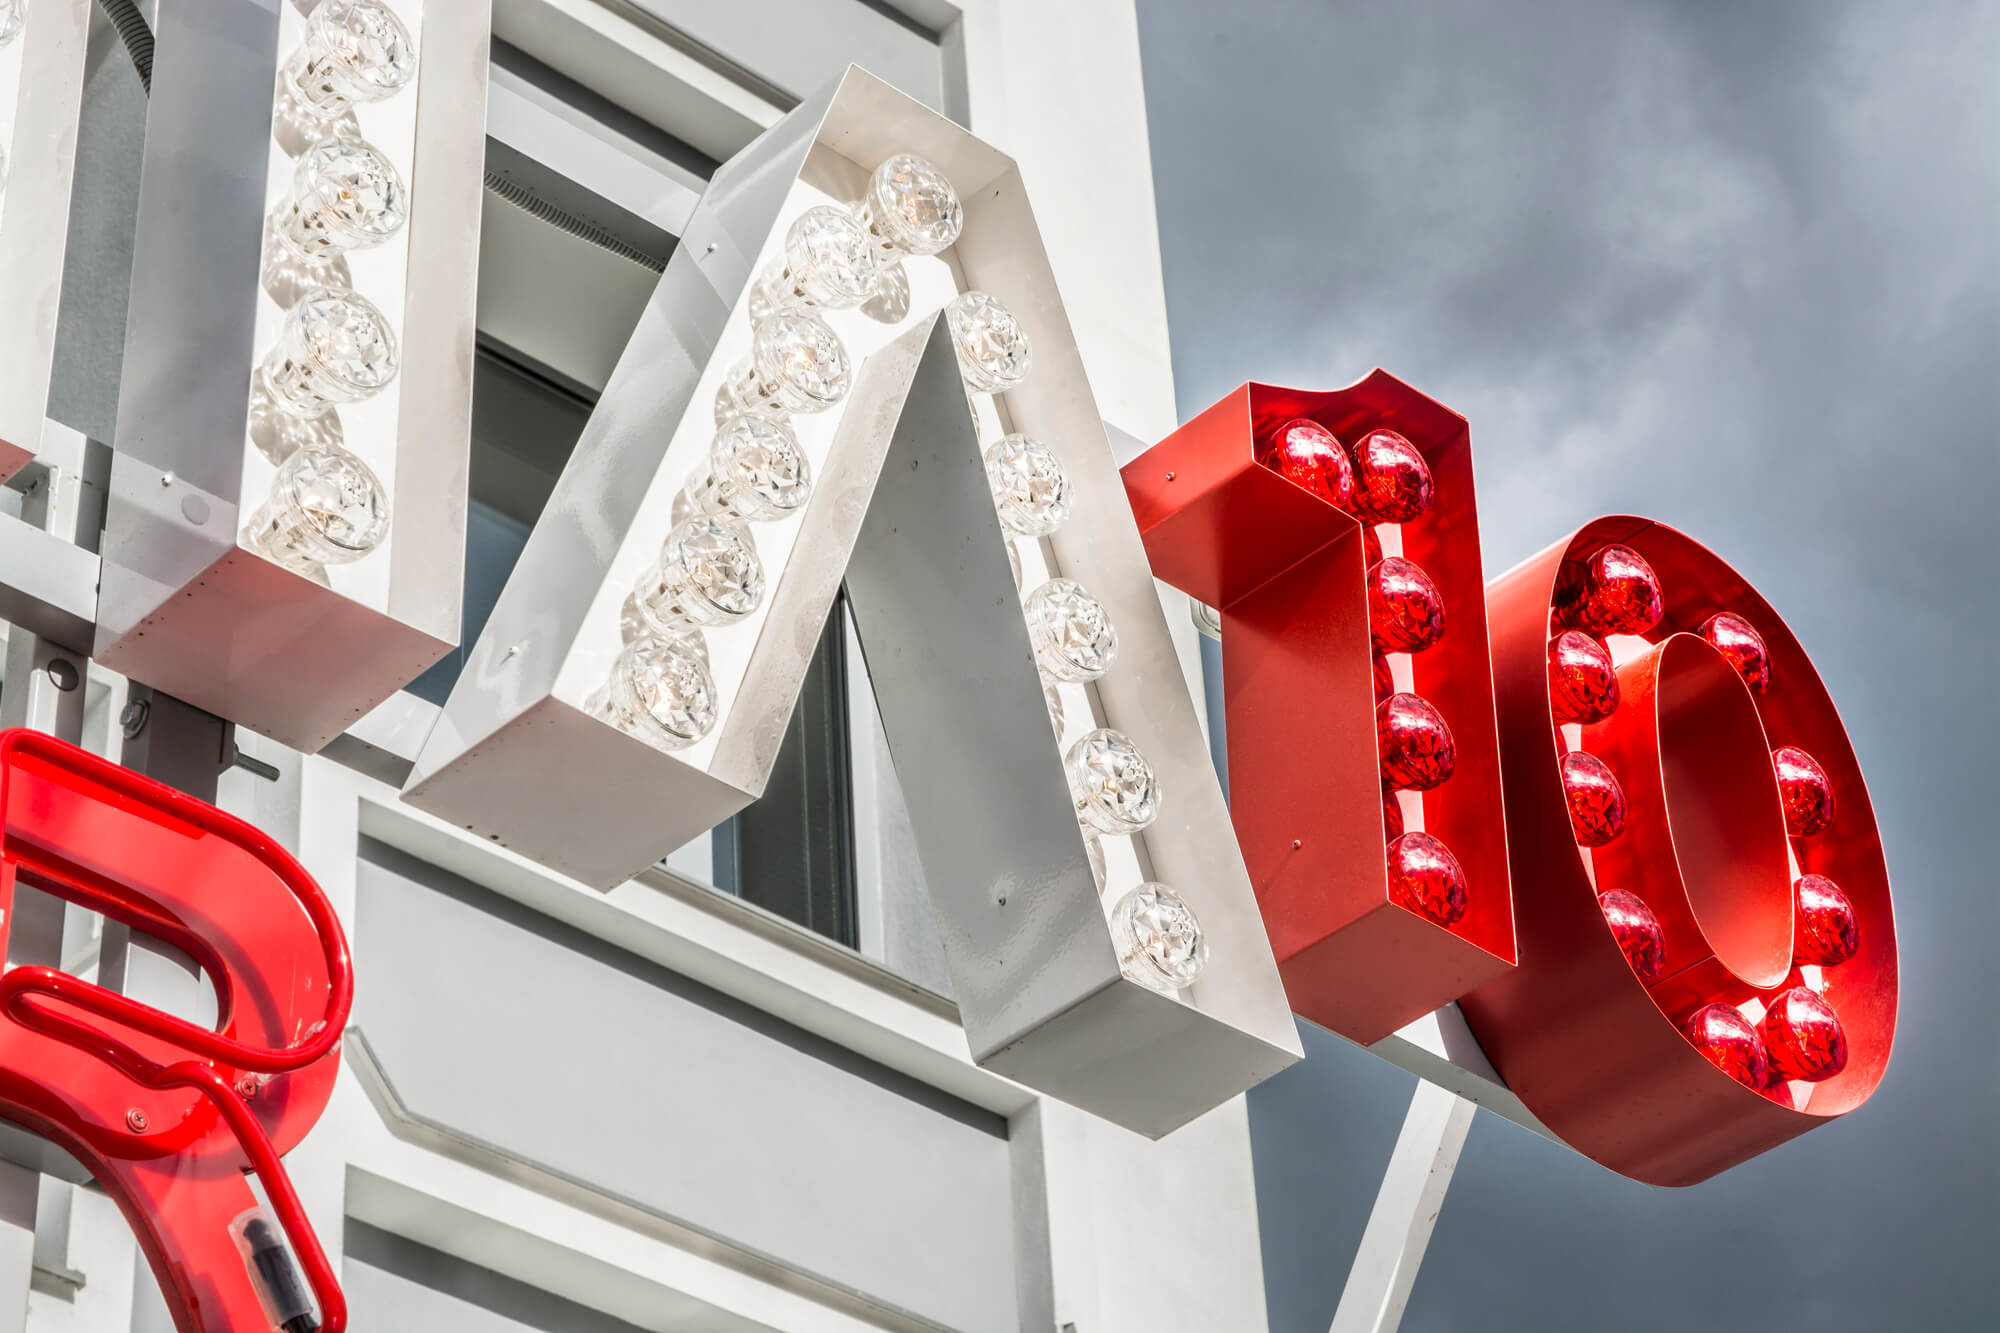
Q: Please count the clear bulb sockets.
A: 15